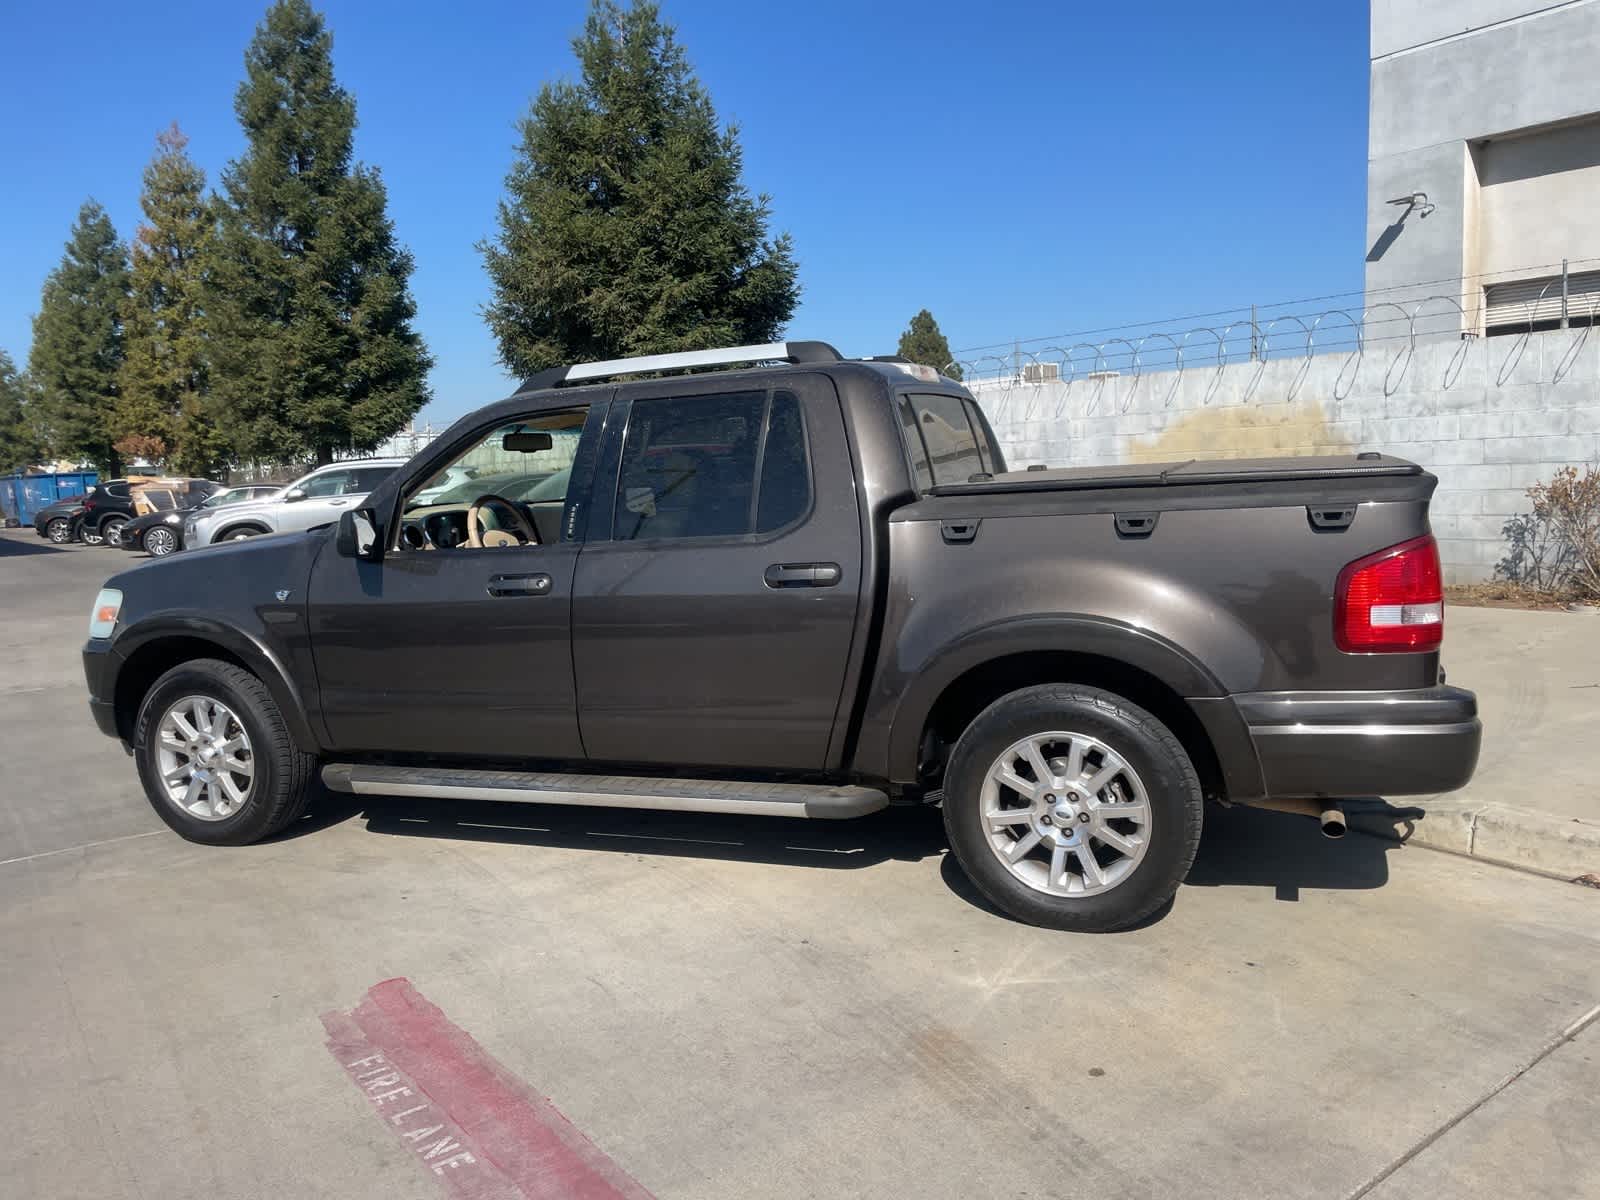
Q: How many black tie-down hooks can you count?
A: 3